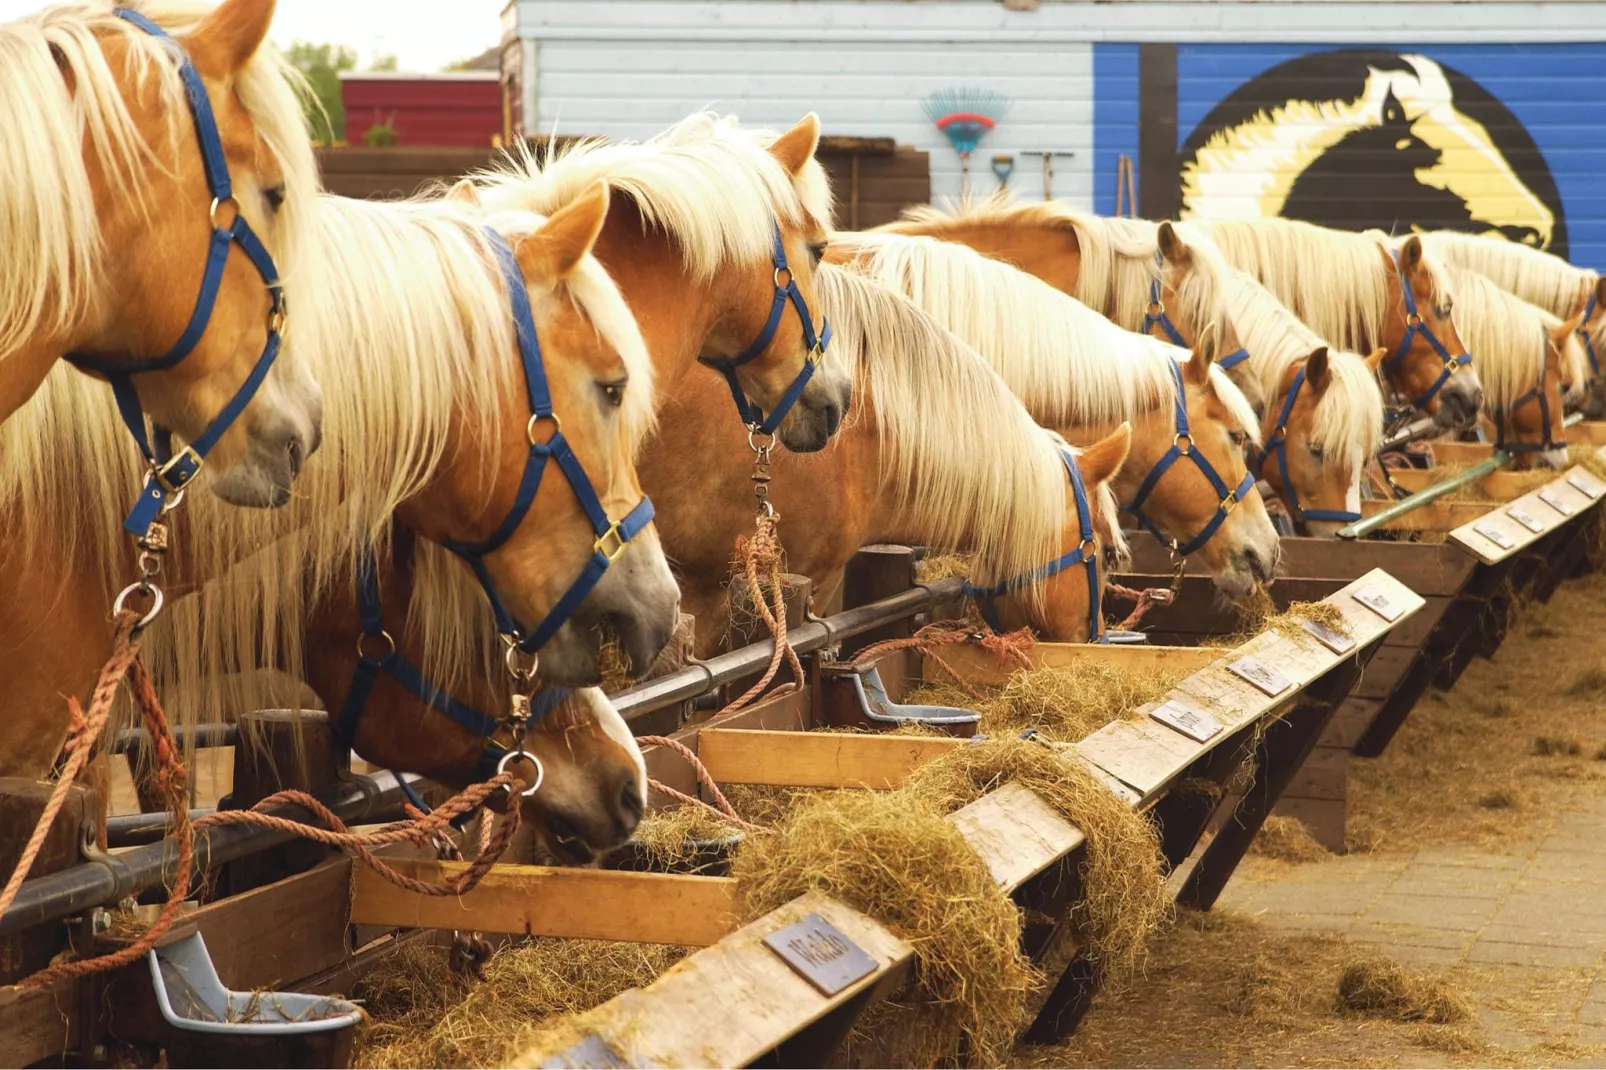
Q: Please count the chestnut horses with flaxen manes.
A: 11